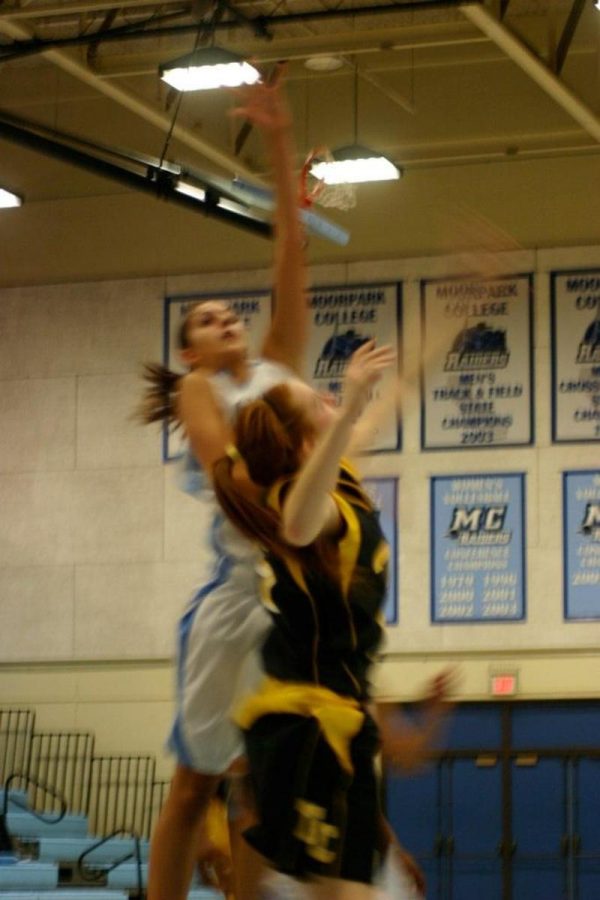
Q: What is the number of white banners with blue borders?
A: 4